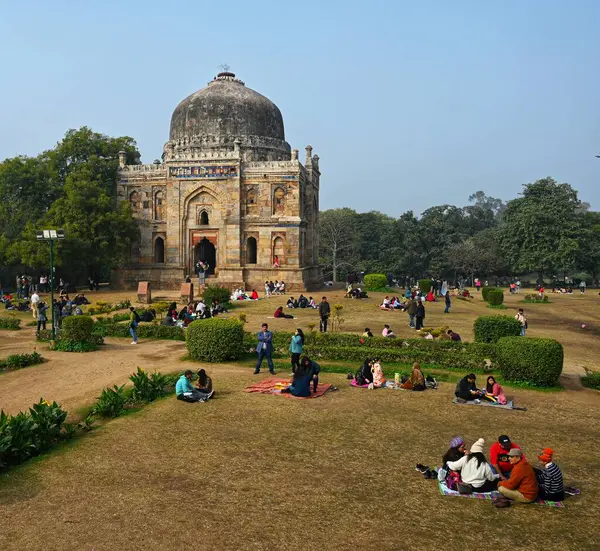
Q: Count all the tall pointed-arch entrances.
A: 1